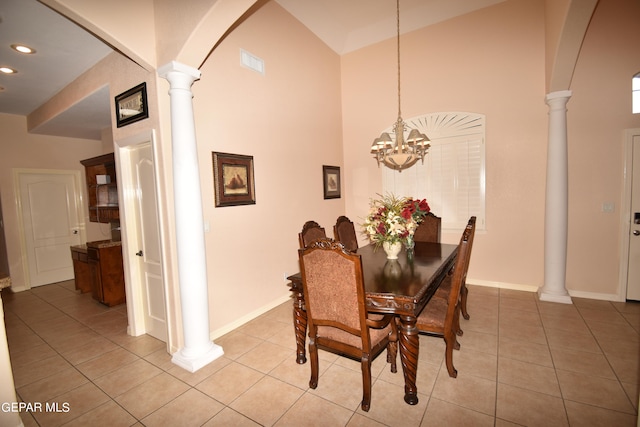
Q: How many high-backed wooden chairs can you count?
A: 6